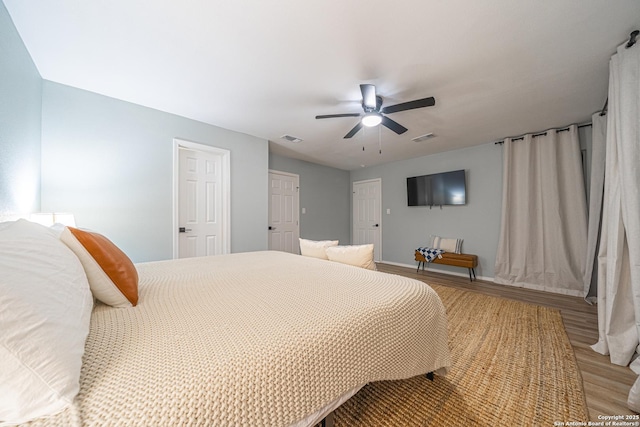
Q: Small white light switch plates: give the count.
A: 2